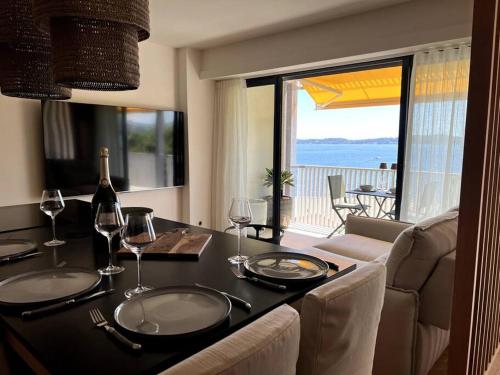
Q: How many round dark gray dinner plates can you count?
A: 4